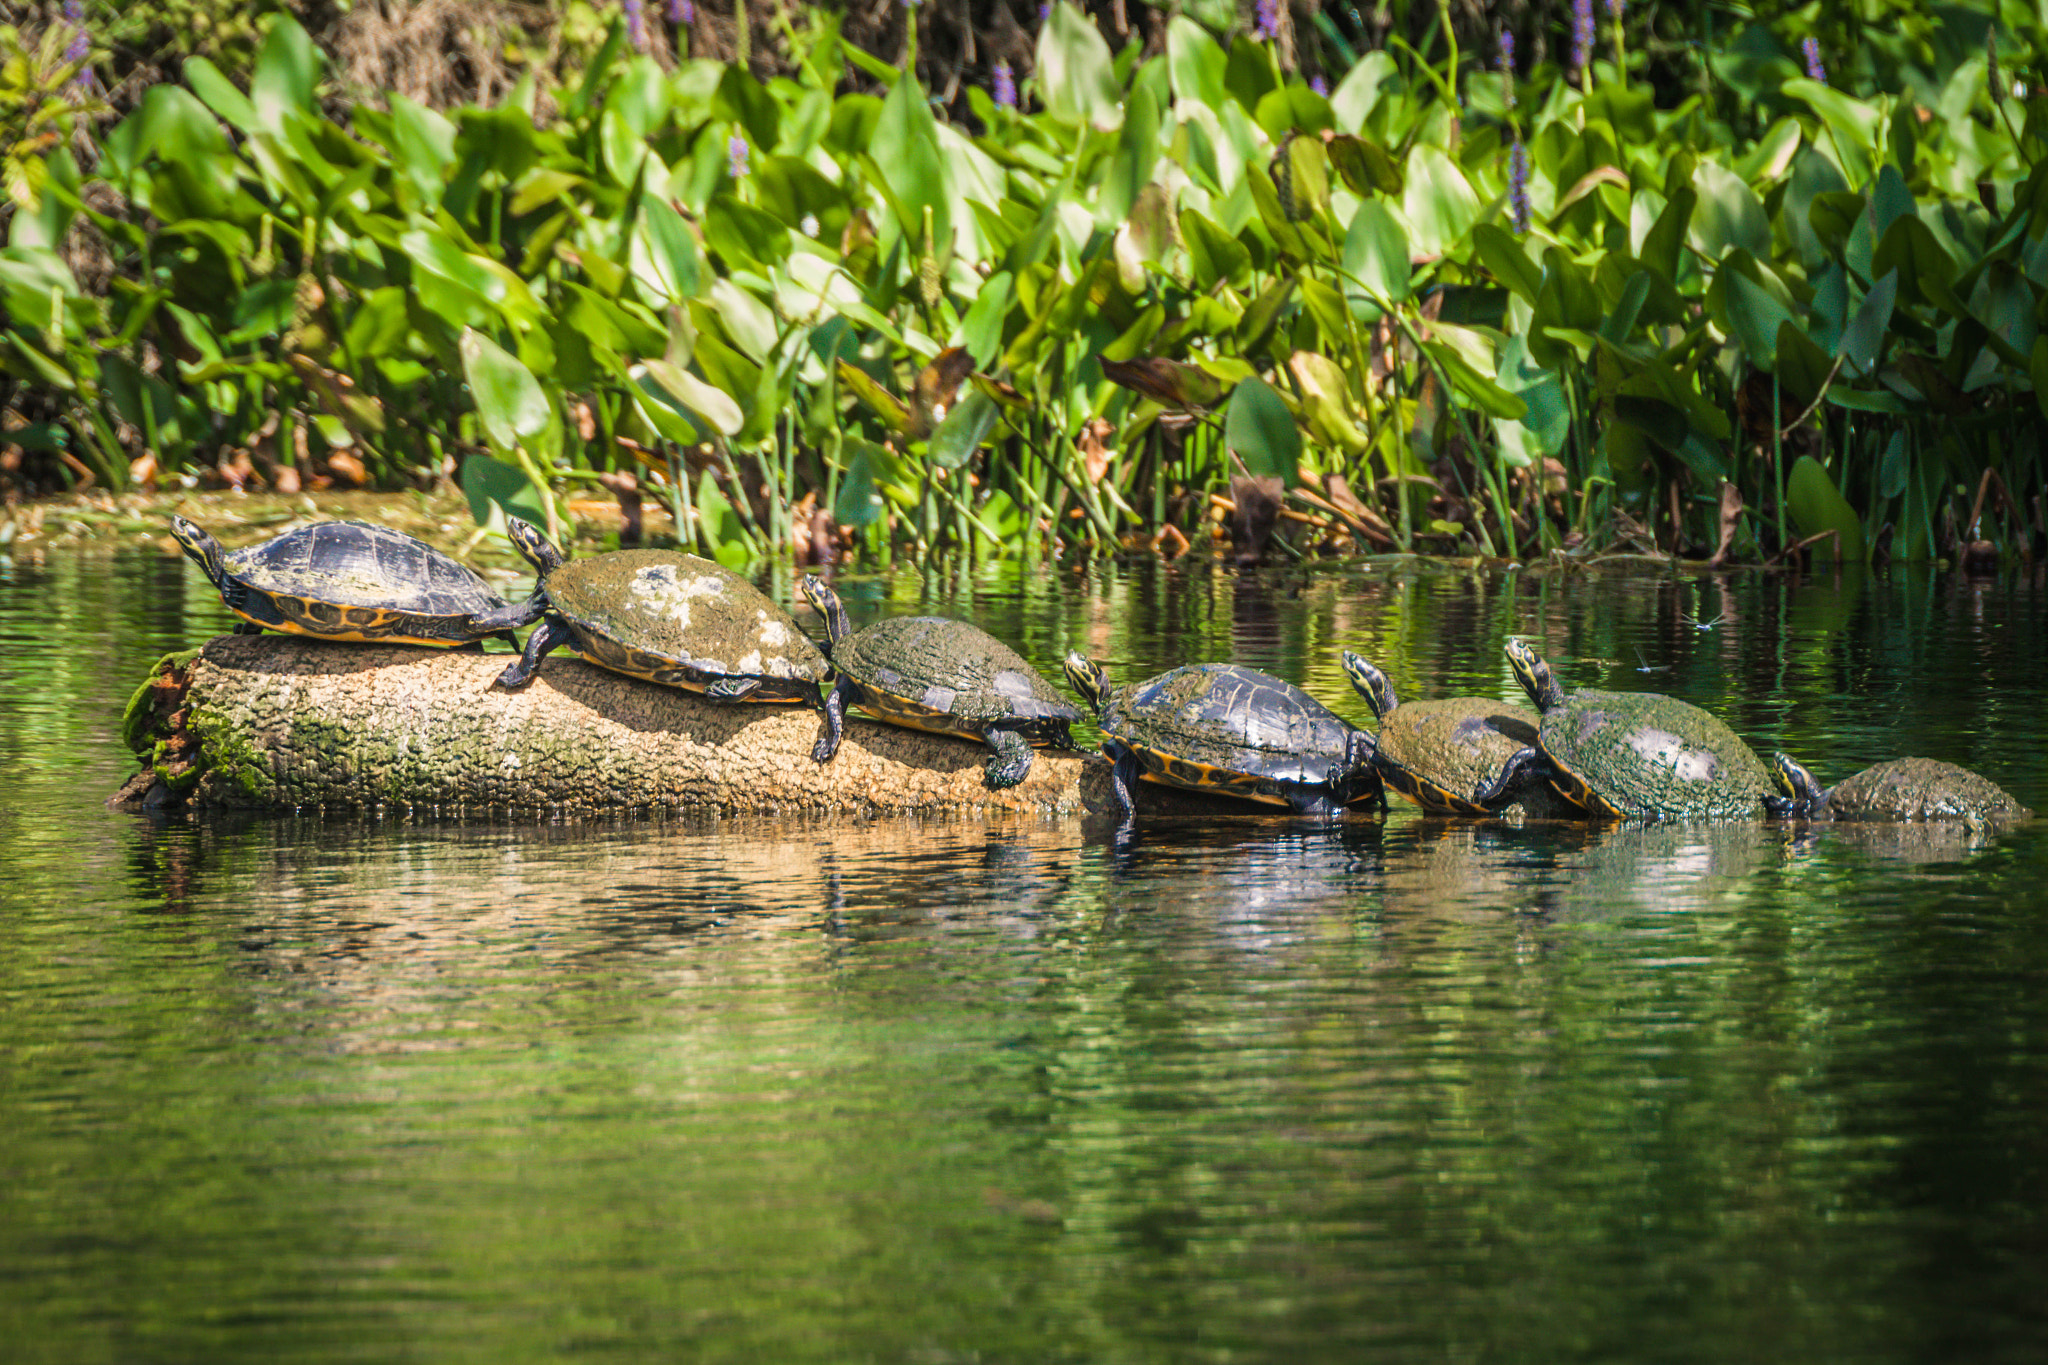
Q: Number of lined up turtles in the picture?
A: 7